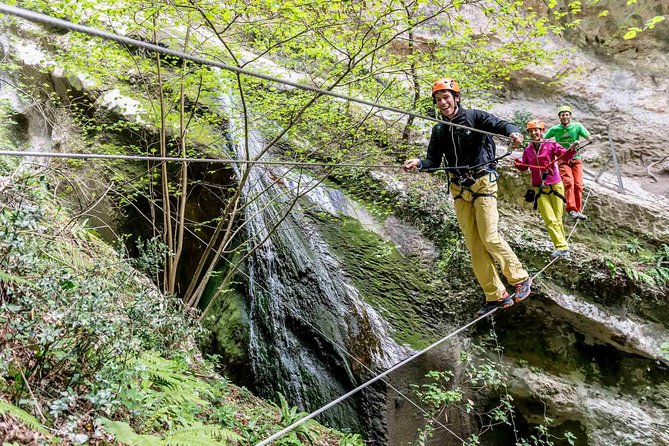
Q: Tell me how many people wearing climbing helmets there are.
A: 3